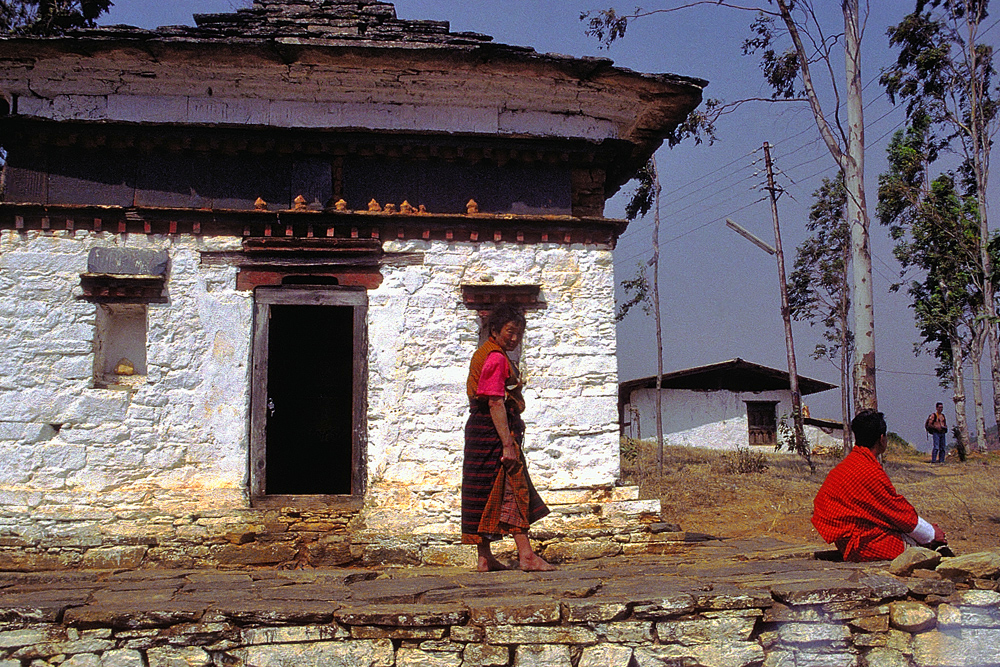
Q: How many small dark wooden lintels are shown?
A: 2